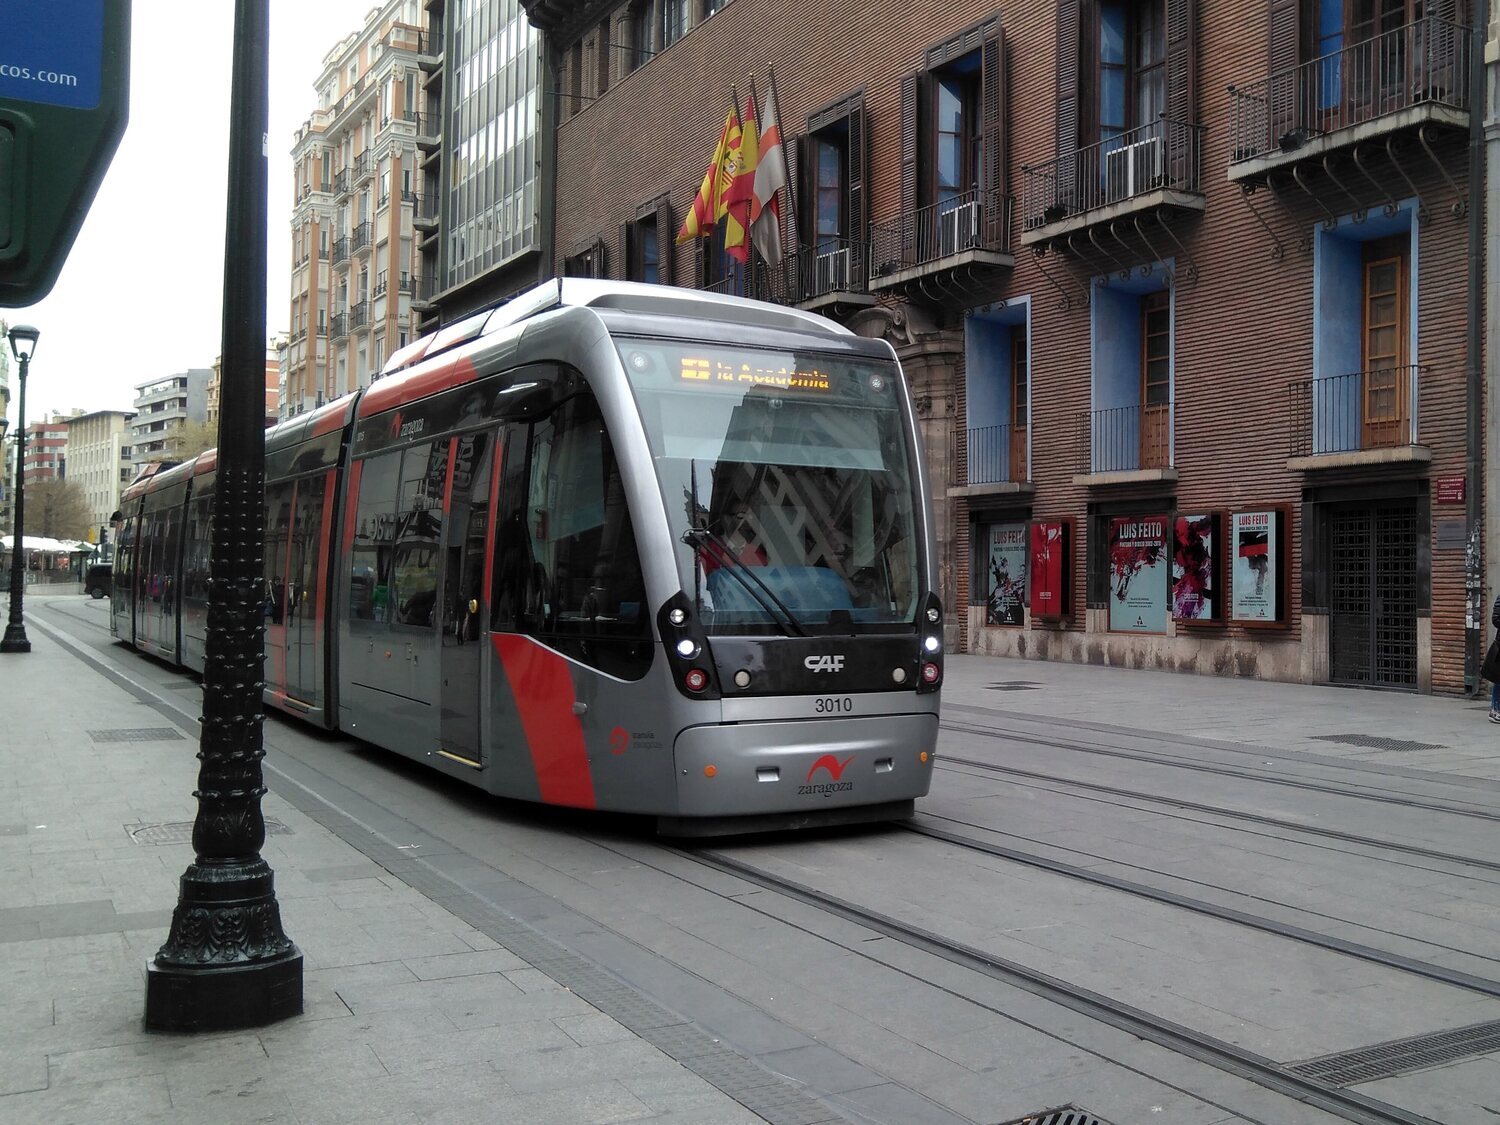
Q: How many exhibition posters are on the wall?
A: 5